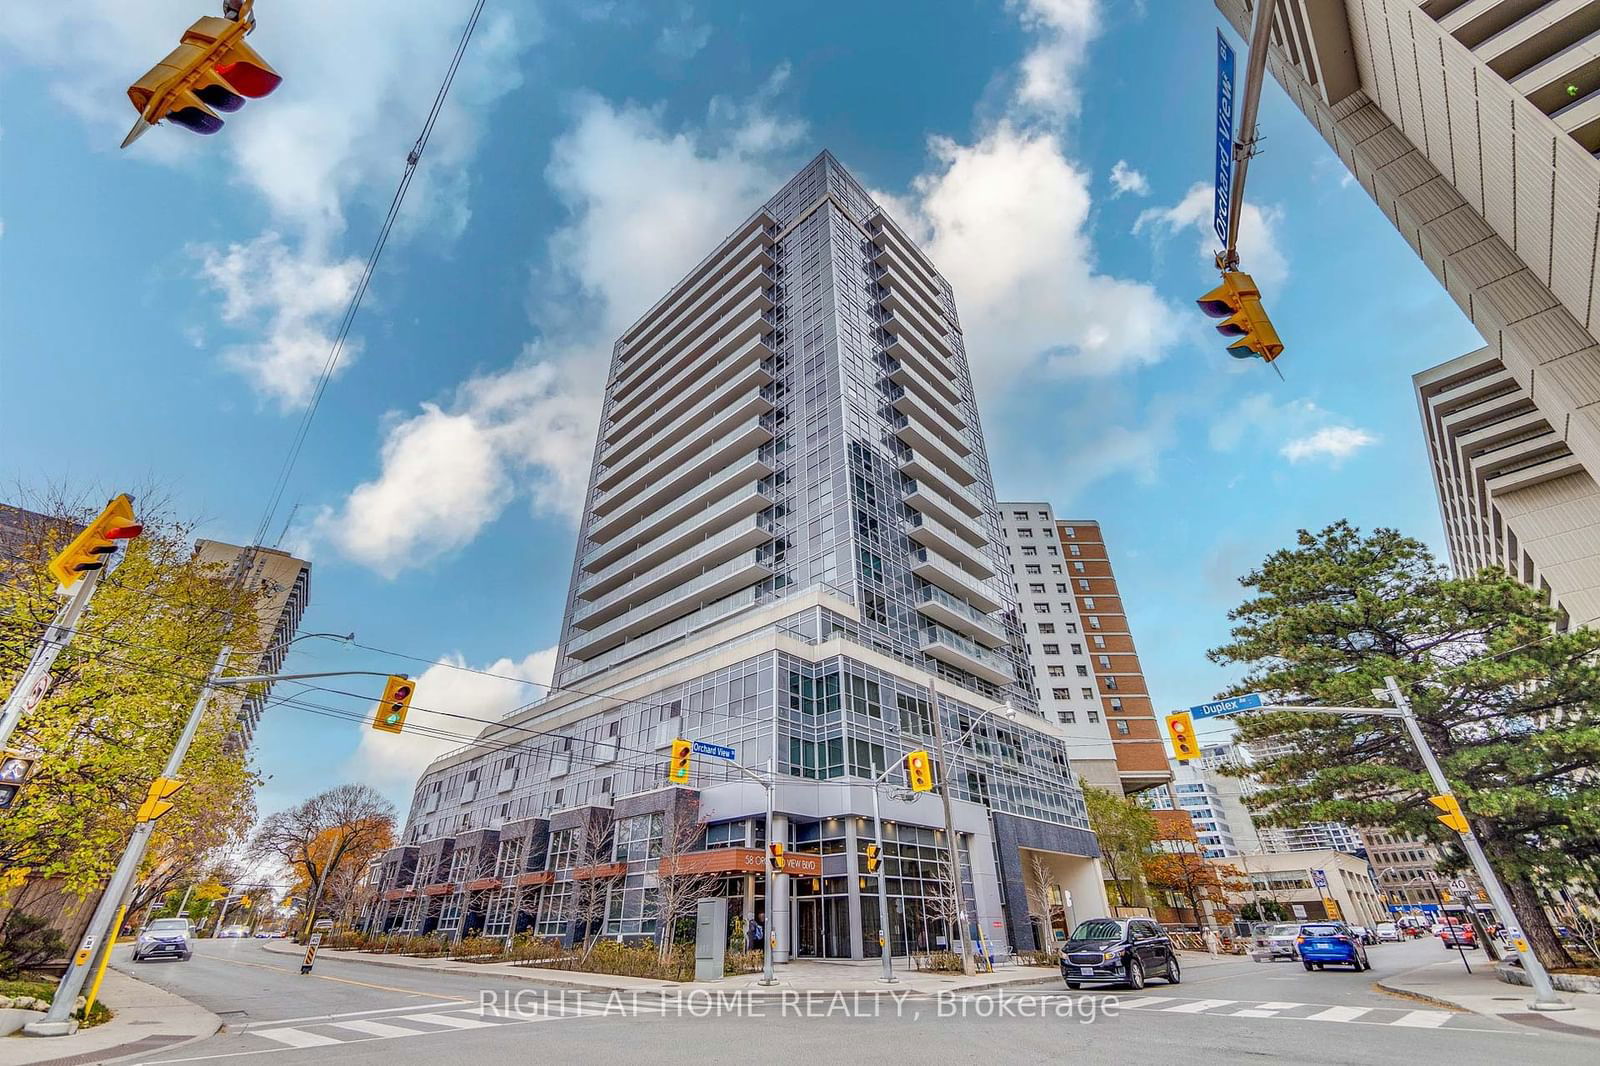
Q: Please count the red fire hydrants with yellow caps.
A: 0